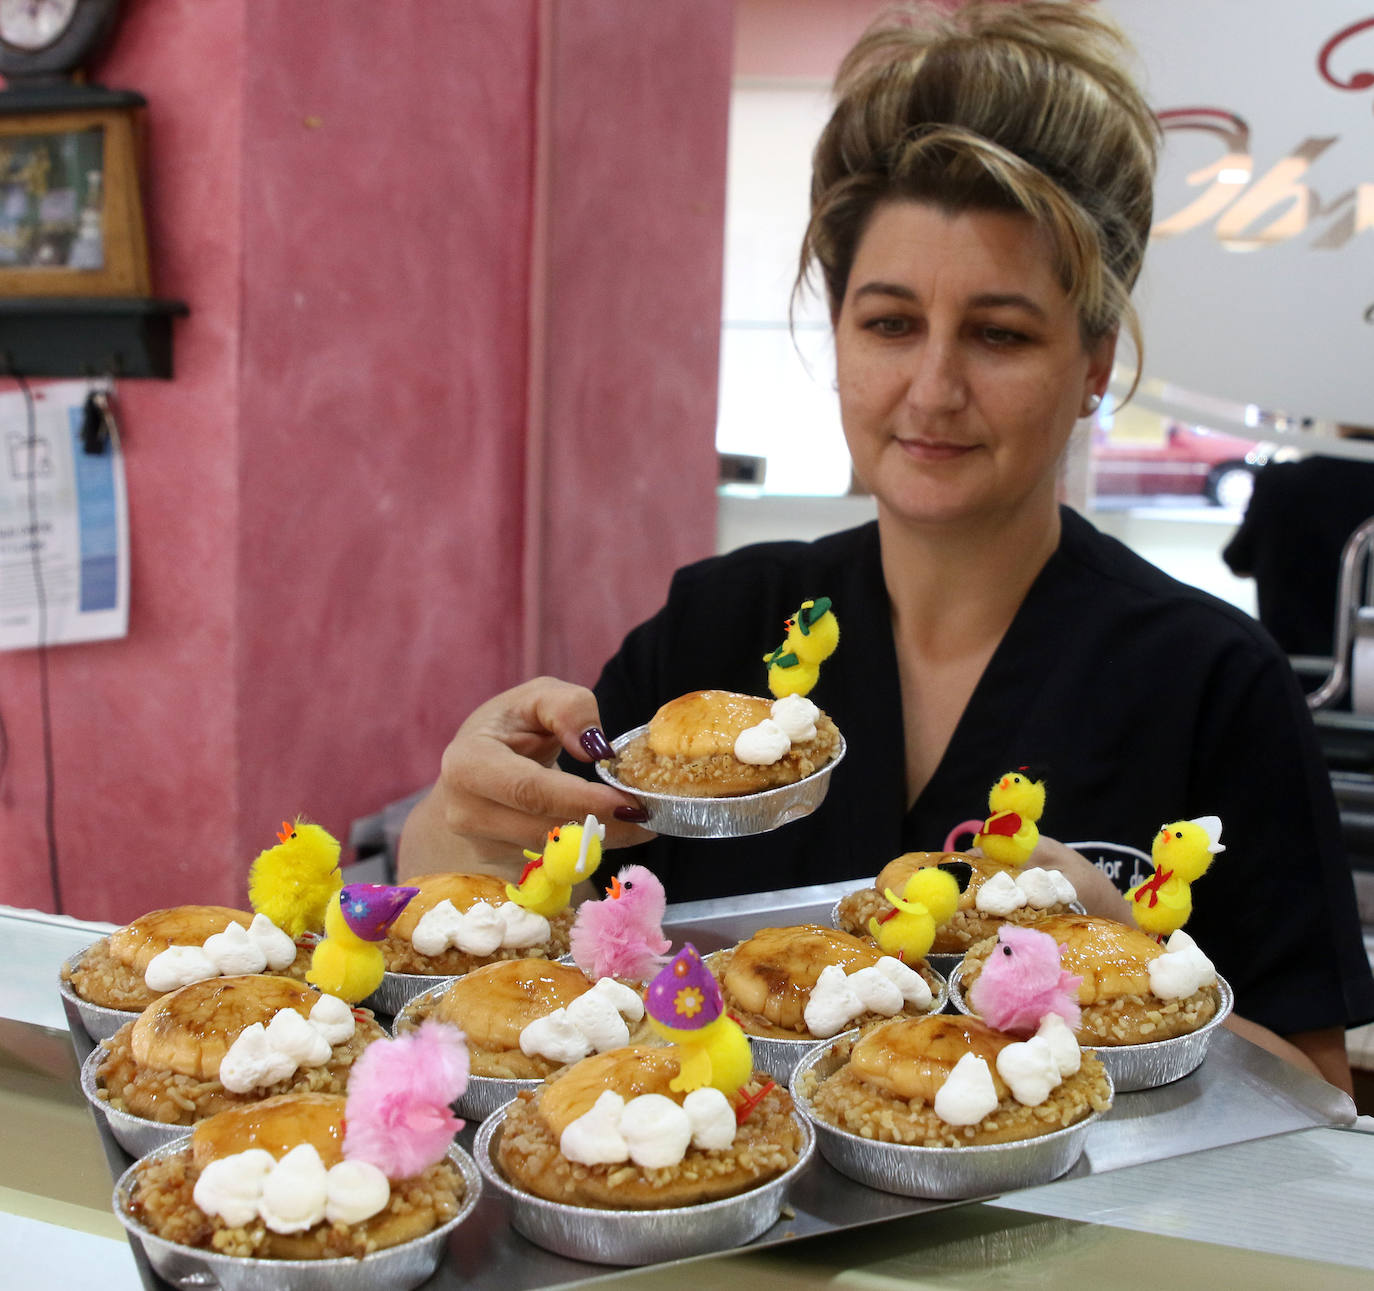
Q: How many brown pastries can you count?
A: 11